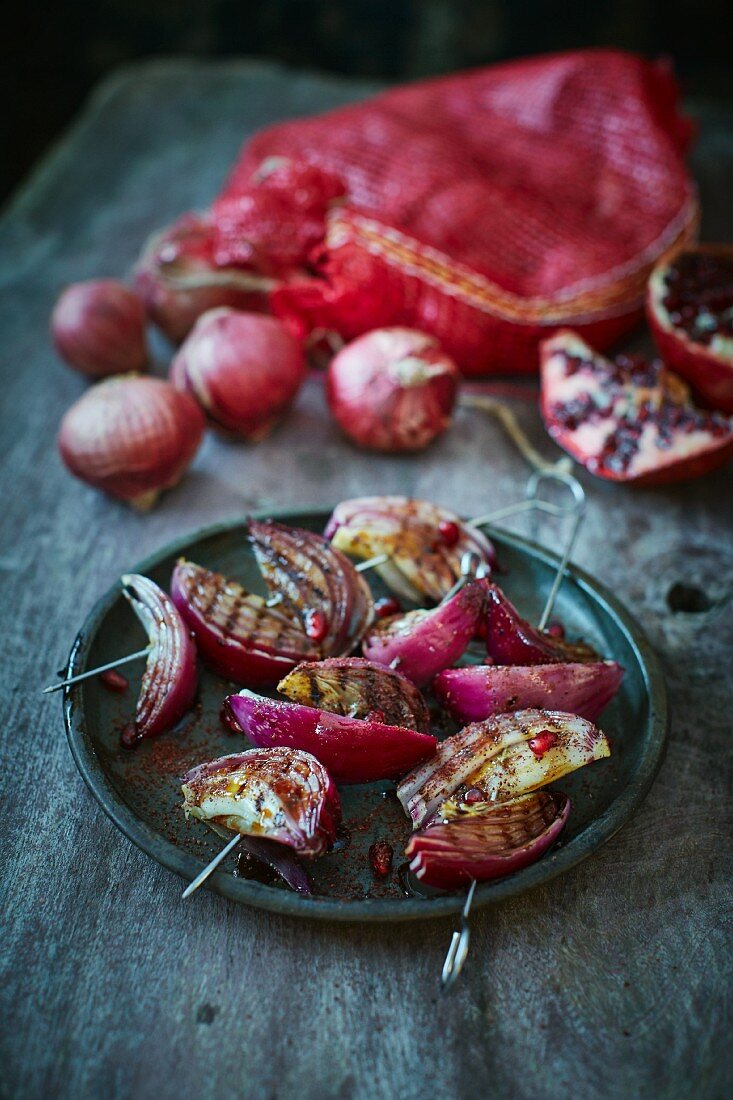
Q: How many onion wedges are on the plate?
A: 12